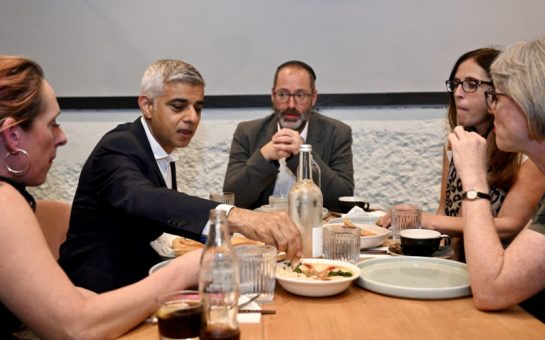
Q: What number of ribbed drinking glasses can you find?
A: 4